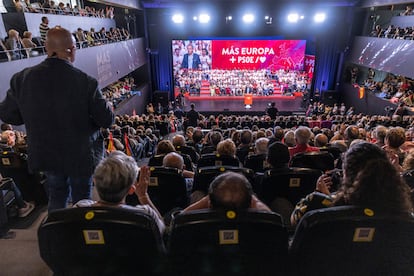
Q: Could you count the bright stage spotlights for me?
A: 5